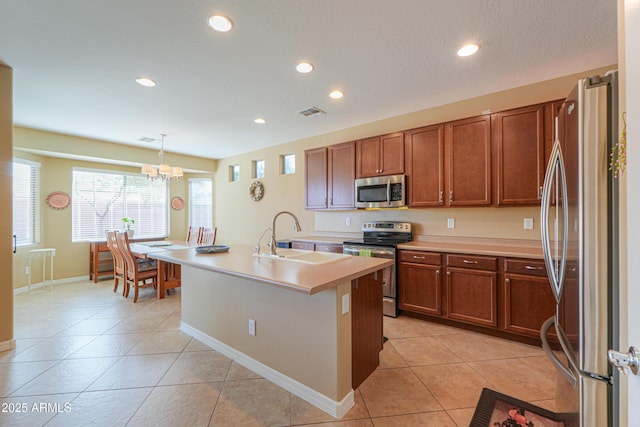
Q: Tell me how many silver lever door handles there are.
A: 1